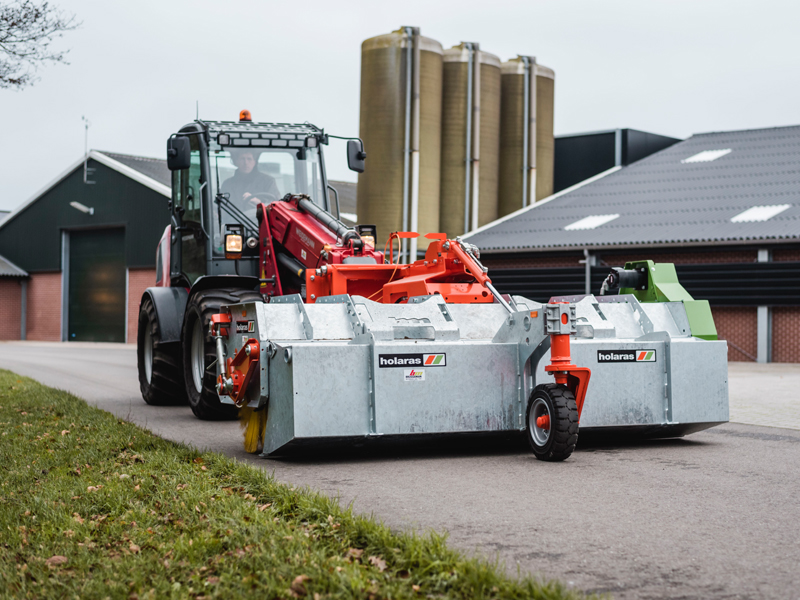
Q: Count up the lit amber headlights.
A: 2